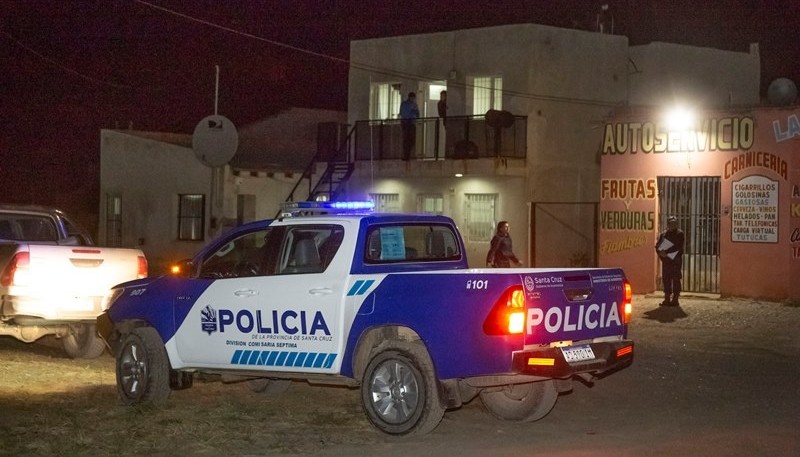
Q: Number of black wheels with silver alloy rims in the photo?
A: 2